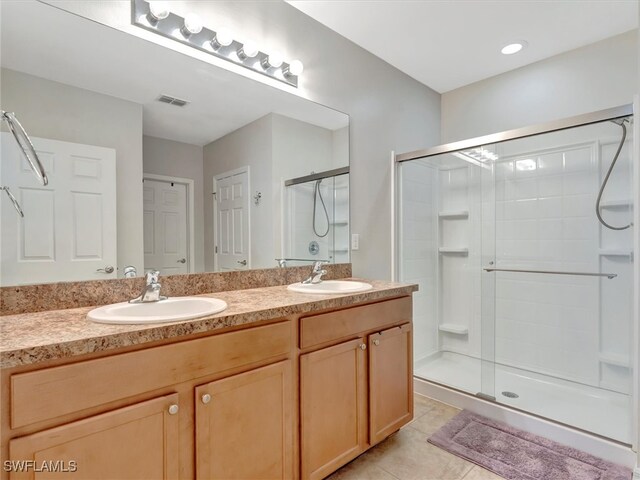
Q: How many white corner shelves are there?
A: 6